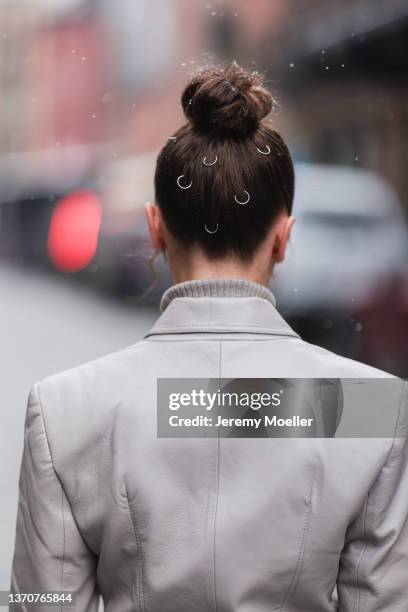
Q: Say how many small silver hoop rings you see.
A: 5